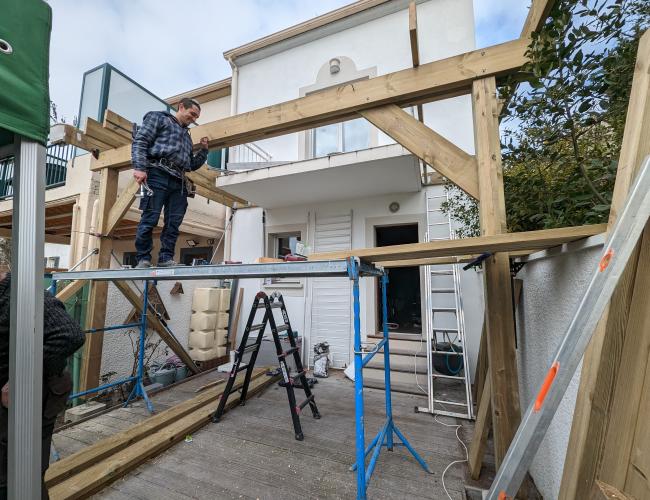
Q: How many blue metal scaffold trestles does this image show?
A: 2